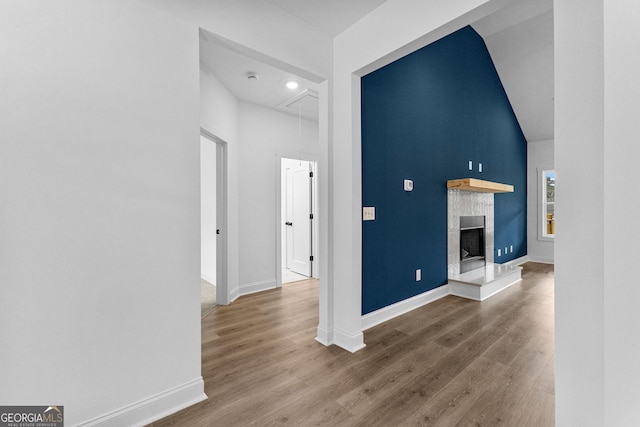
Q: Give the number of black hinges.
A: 3